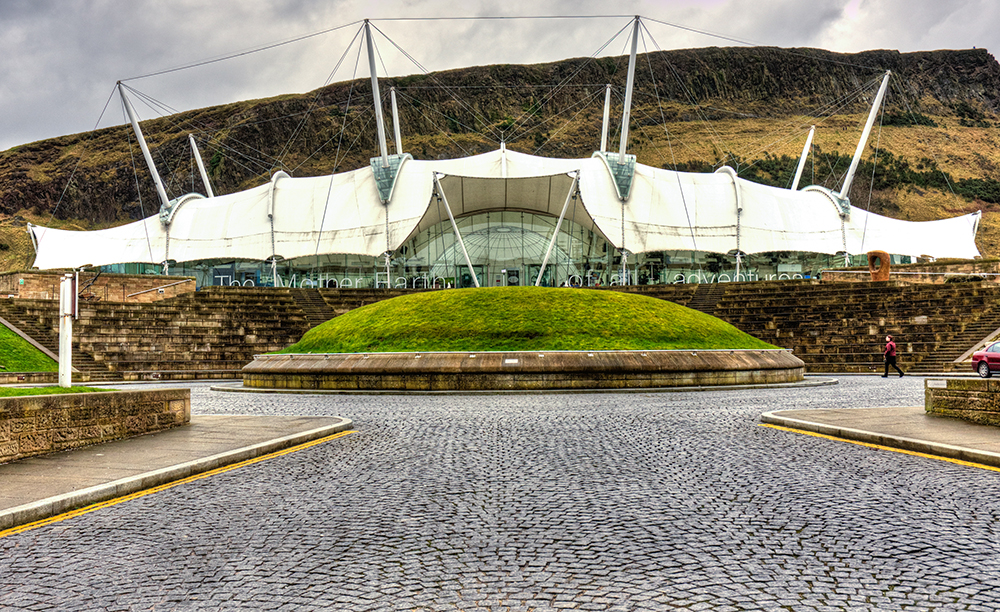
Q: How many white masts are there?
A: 8